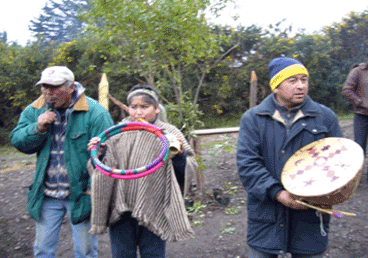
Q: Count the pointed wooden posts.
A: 2